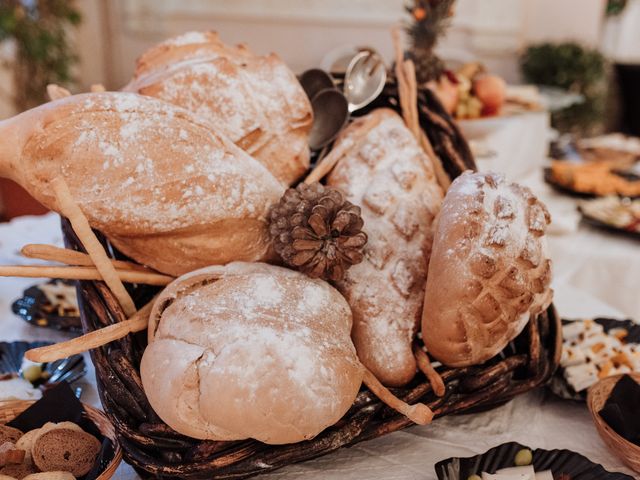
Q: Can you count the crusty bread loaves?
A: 5